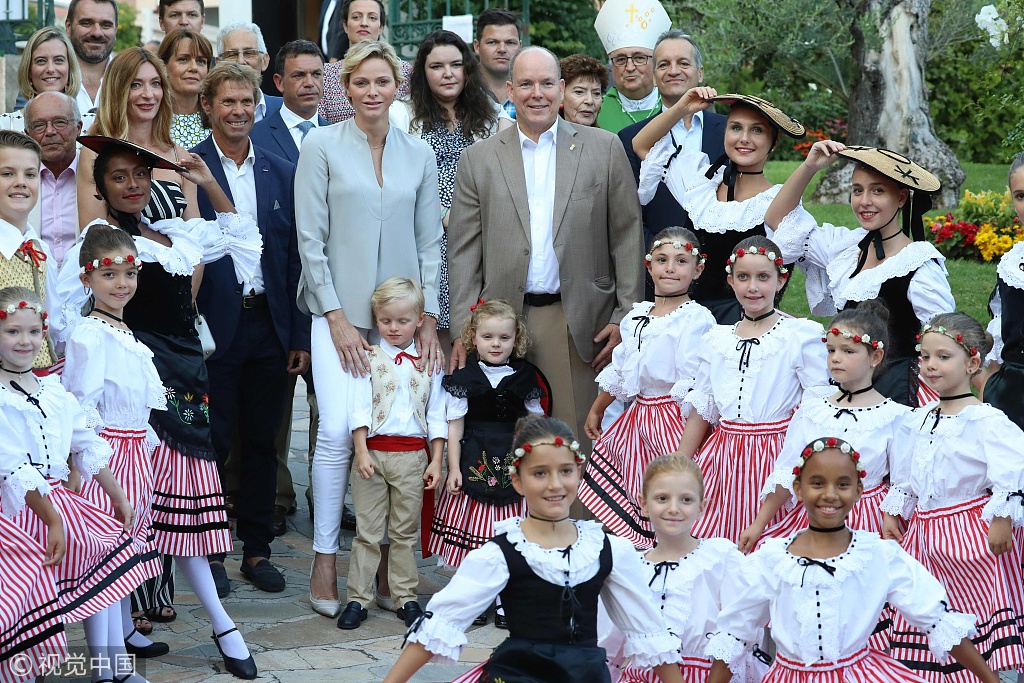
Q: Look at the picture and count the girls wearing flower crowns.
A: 8